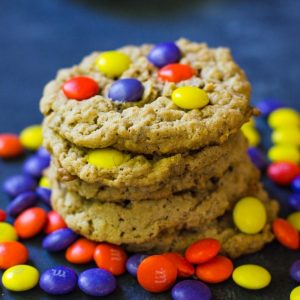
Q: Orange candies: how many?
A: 15